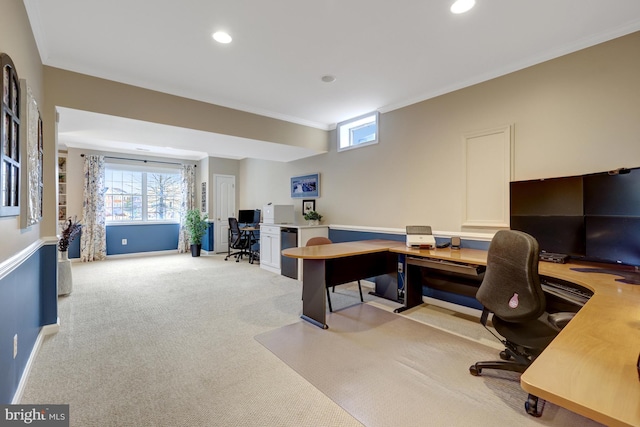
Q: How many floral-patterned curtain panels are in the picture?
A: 2